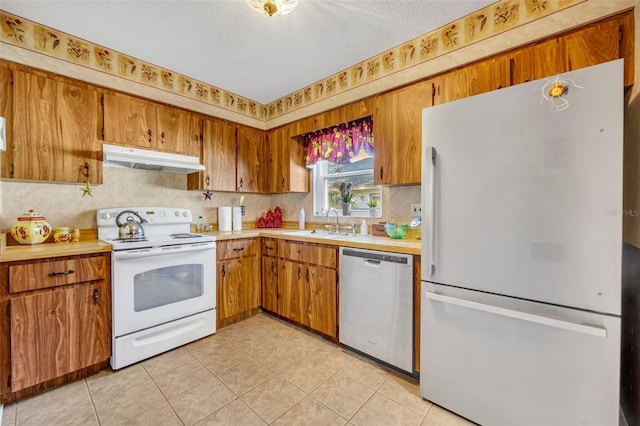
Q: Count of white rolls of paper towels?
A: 2